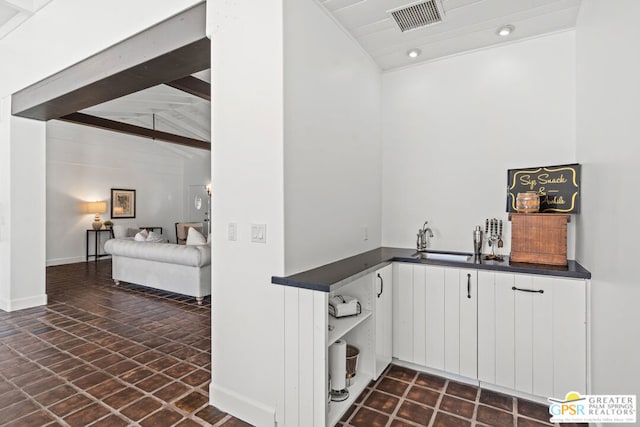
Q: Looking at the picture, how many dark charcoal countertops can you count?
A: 1